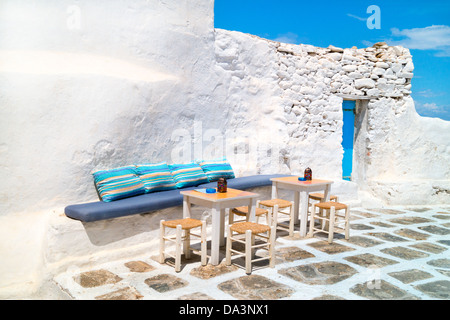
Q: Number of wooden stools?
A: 6